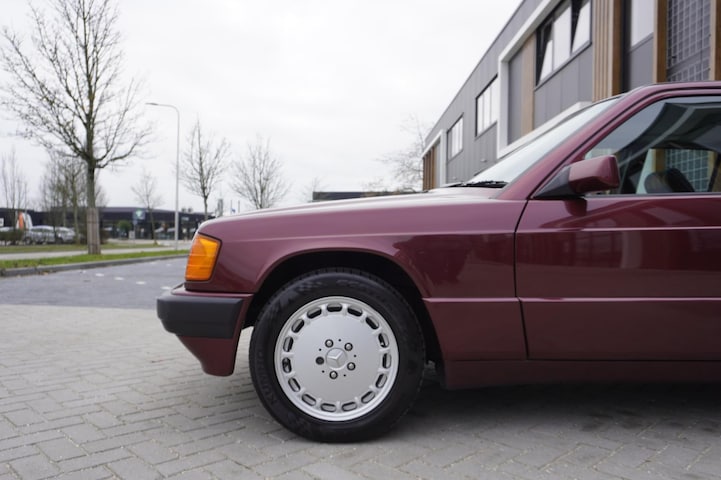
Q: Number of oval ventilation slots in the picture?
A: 15